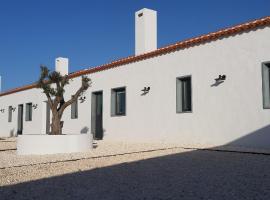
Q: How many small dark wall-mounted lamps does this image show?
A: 6